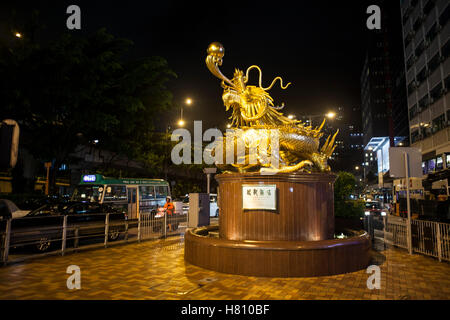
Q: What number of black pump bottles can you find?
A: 0